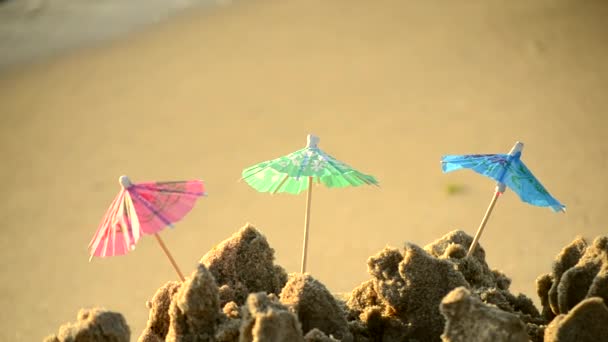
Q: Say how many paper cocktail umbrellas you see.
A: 3